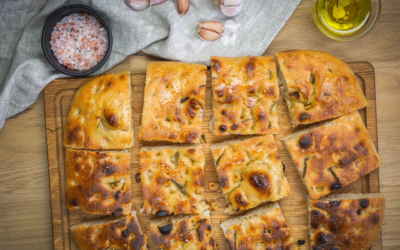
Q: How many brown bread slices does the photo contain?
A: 12